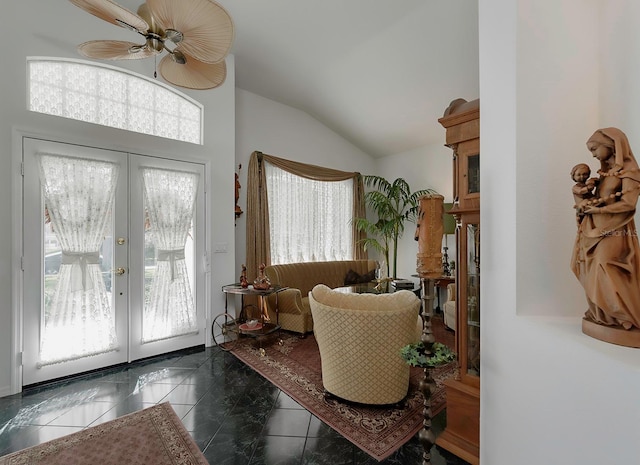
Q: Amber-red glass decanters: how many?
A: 2